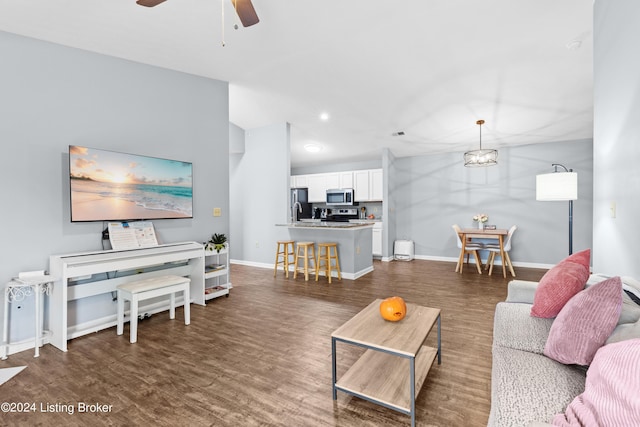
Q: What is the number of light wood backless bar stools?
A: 3